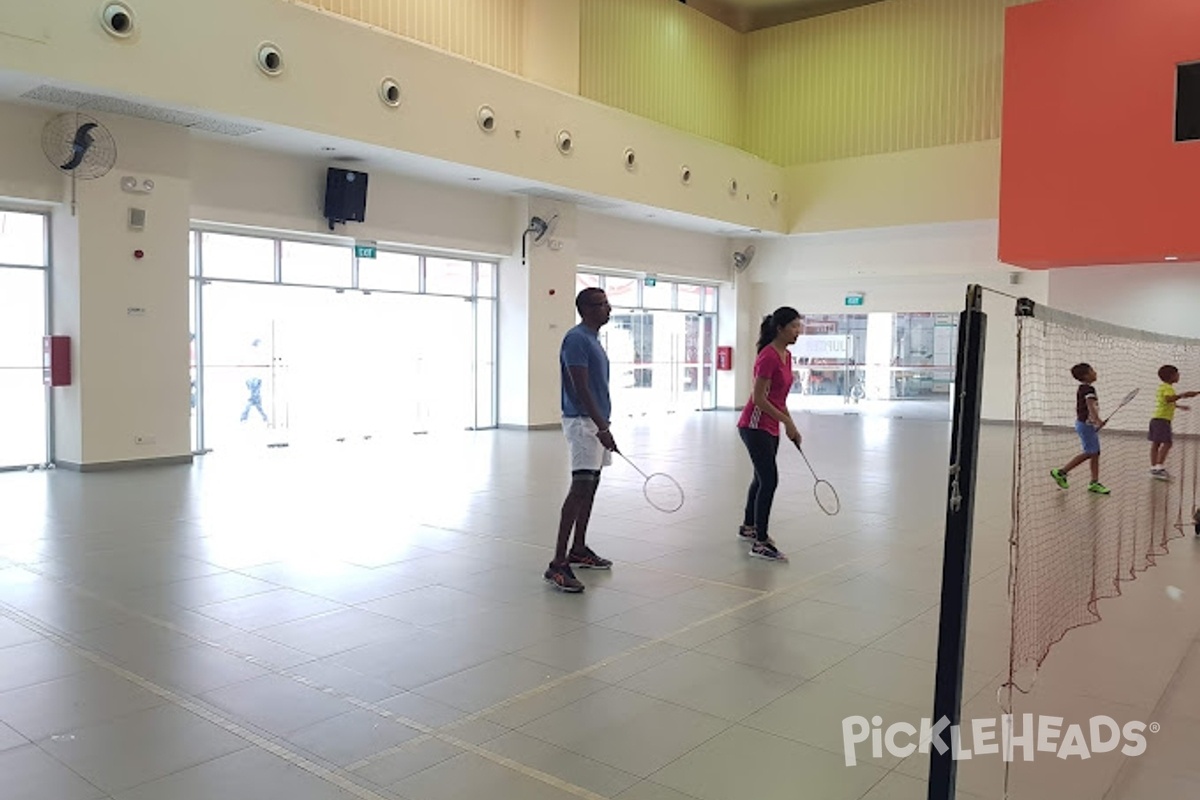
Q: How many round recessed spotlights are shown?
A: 9